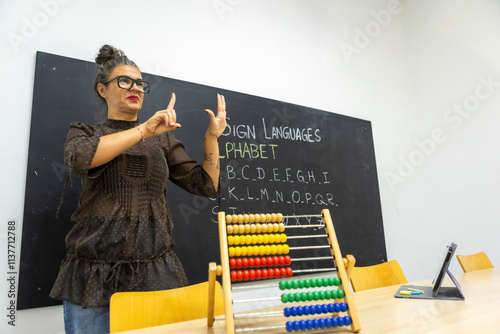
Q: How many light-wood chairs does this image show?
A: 3